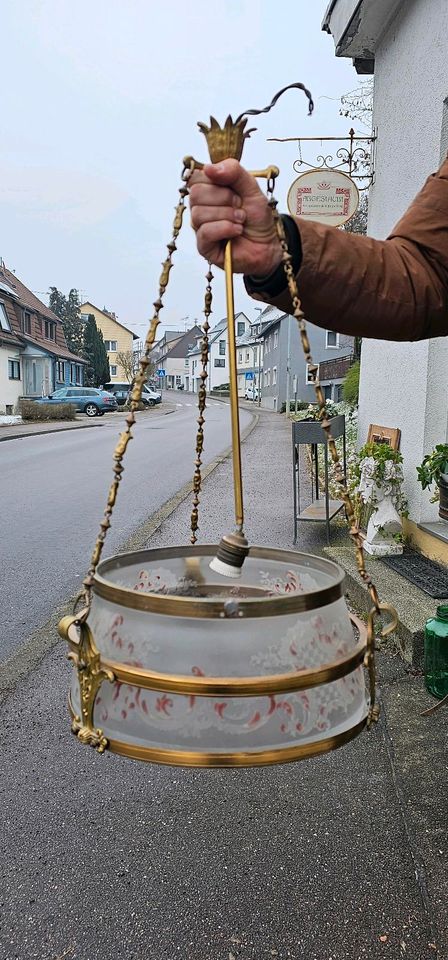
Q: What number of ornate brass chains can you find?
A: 3